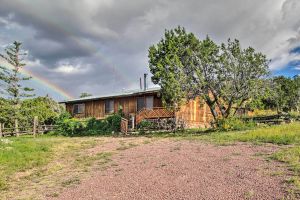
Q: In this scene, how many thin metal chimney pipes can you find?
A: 2